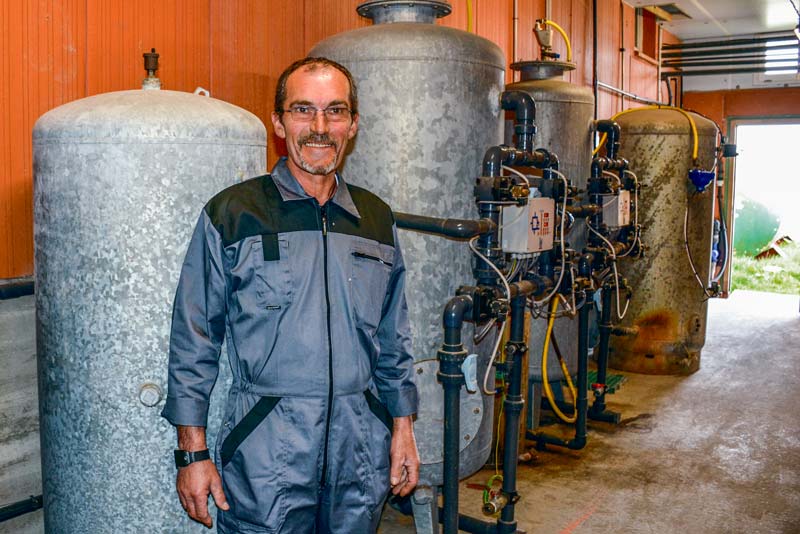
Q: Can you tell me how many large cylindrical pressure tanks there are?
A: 4